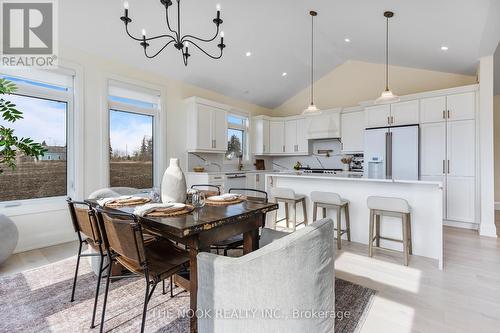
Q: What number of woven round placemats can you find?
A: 3